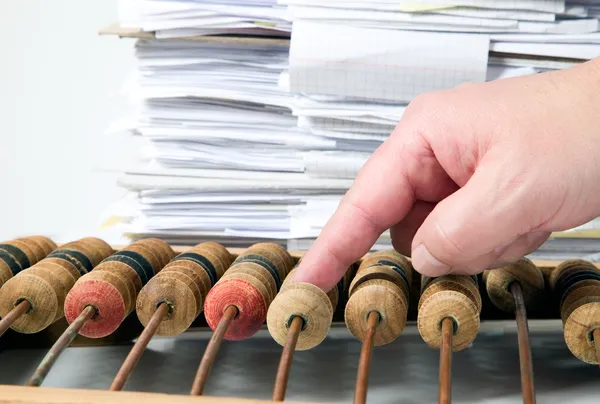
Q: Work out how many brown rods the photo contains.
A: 9